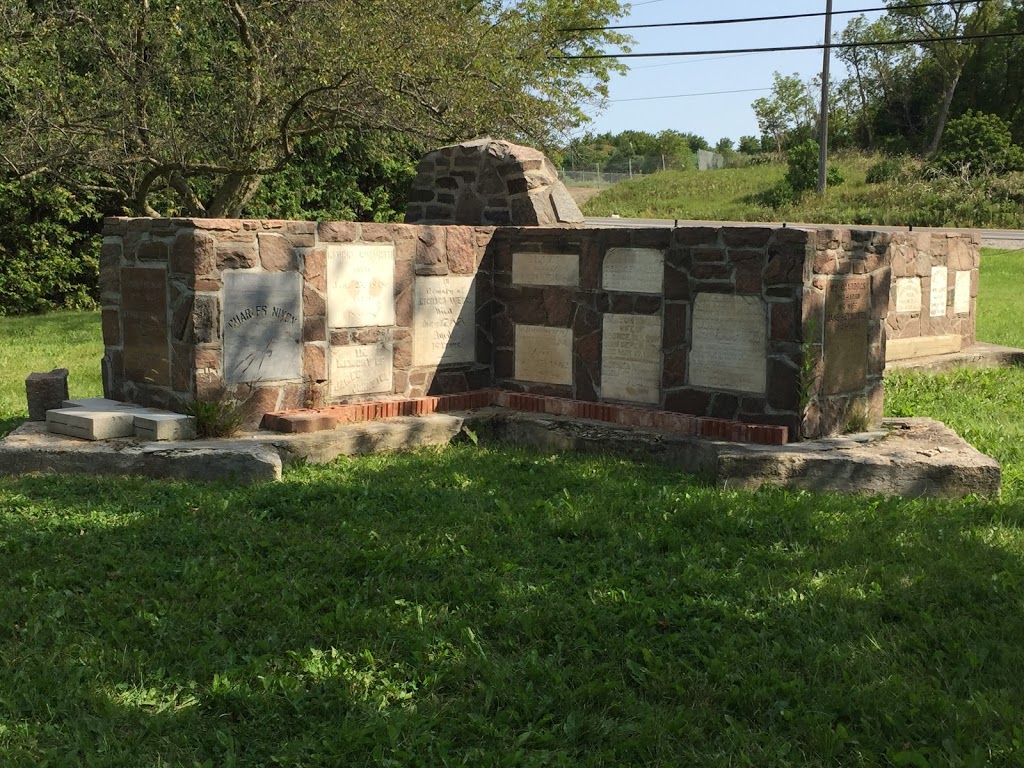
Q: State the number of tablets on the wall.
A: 14